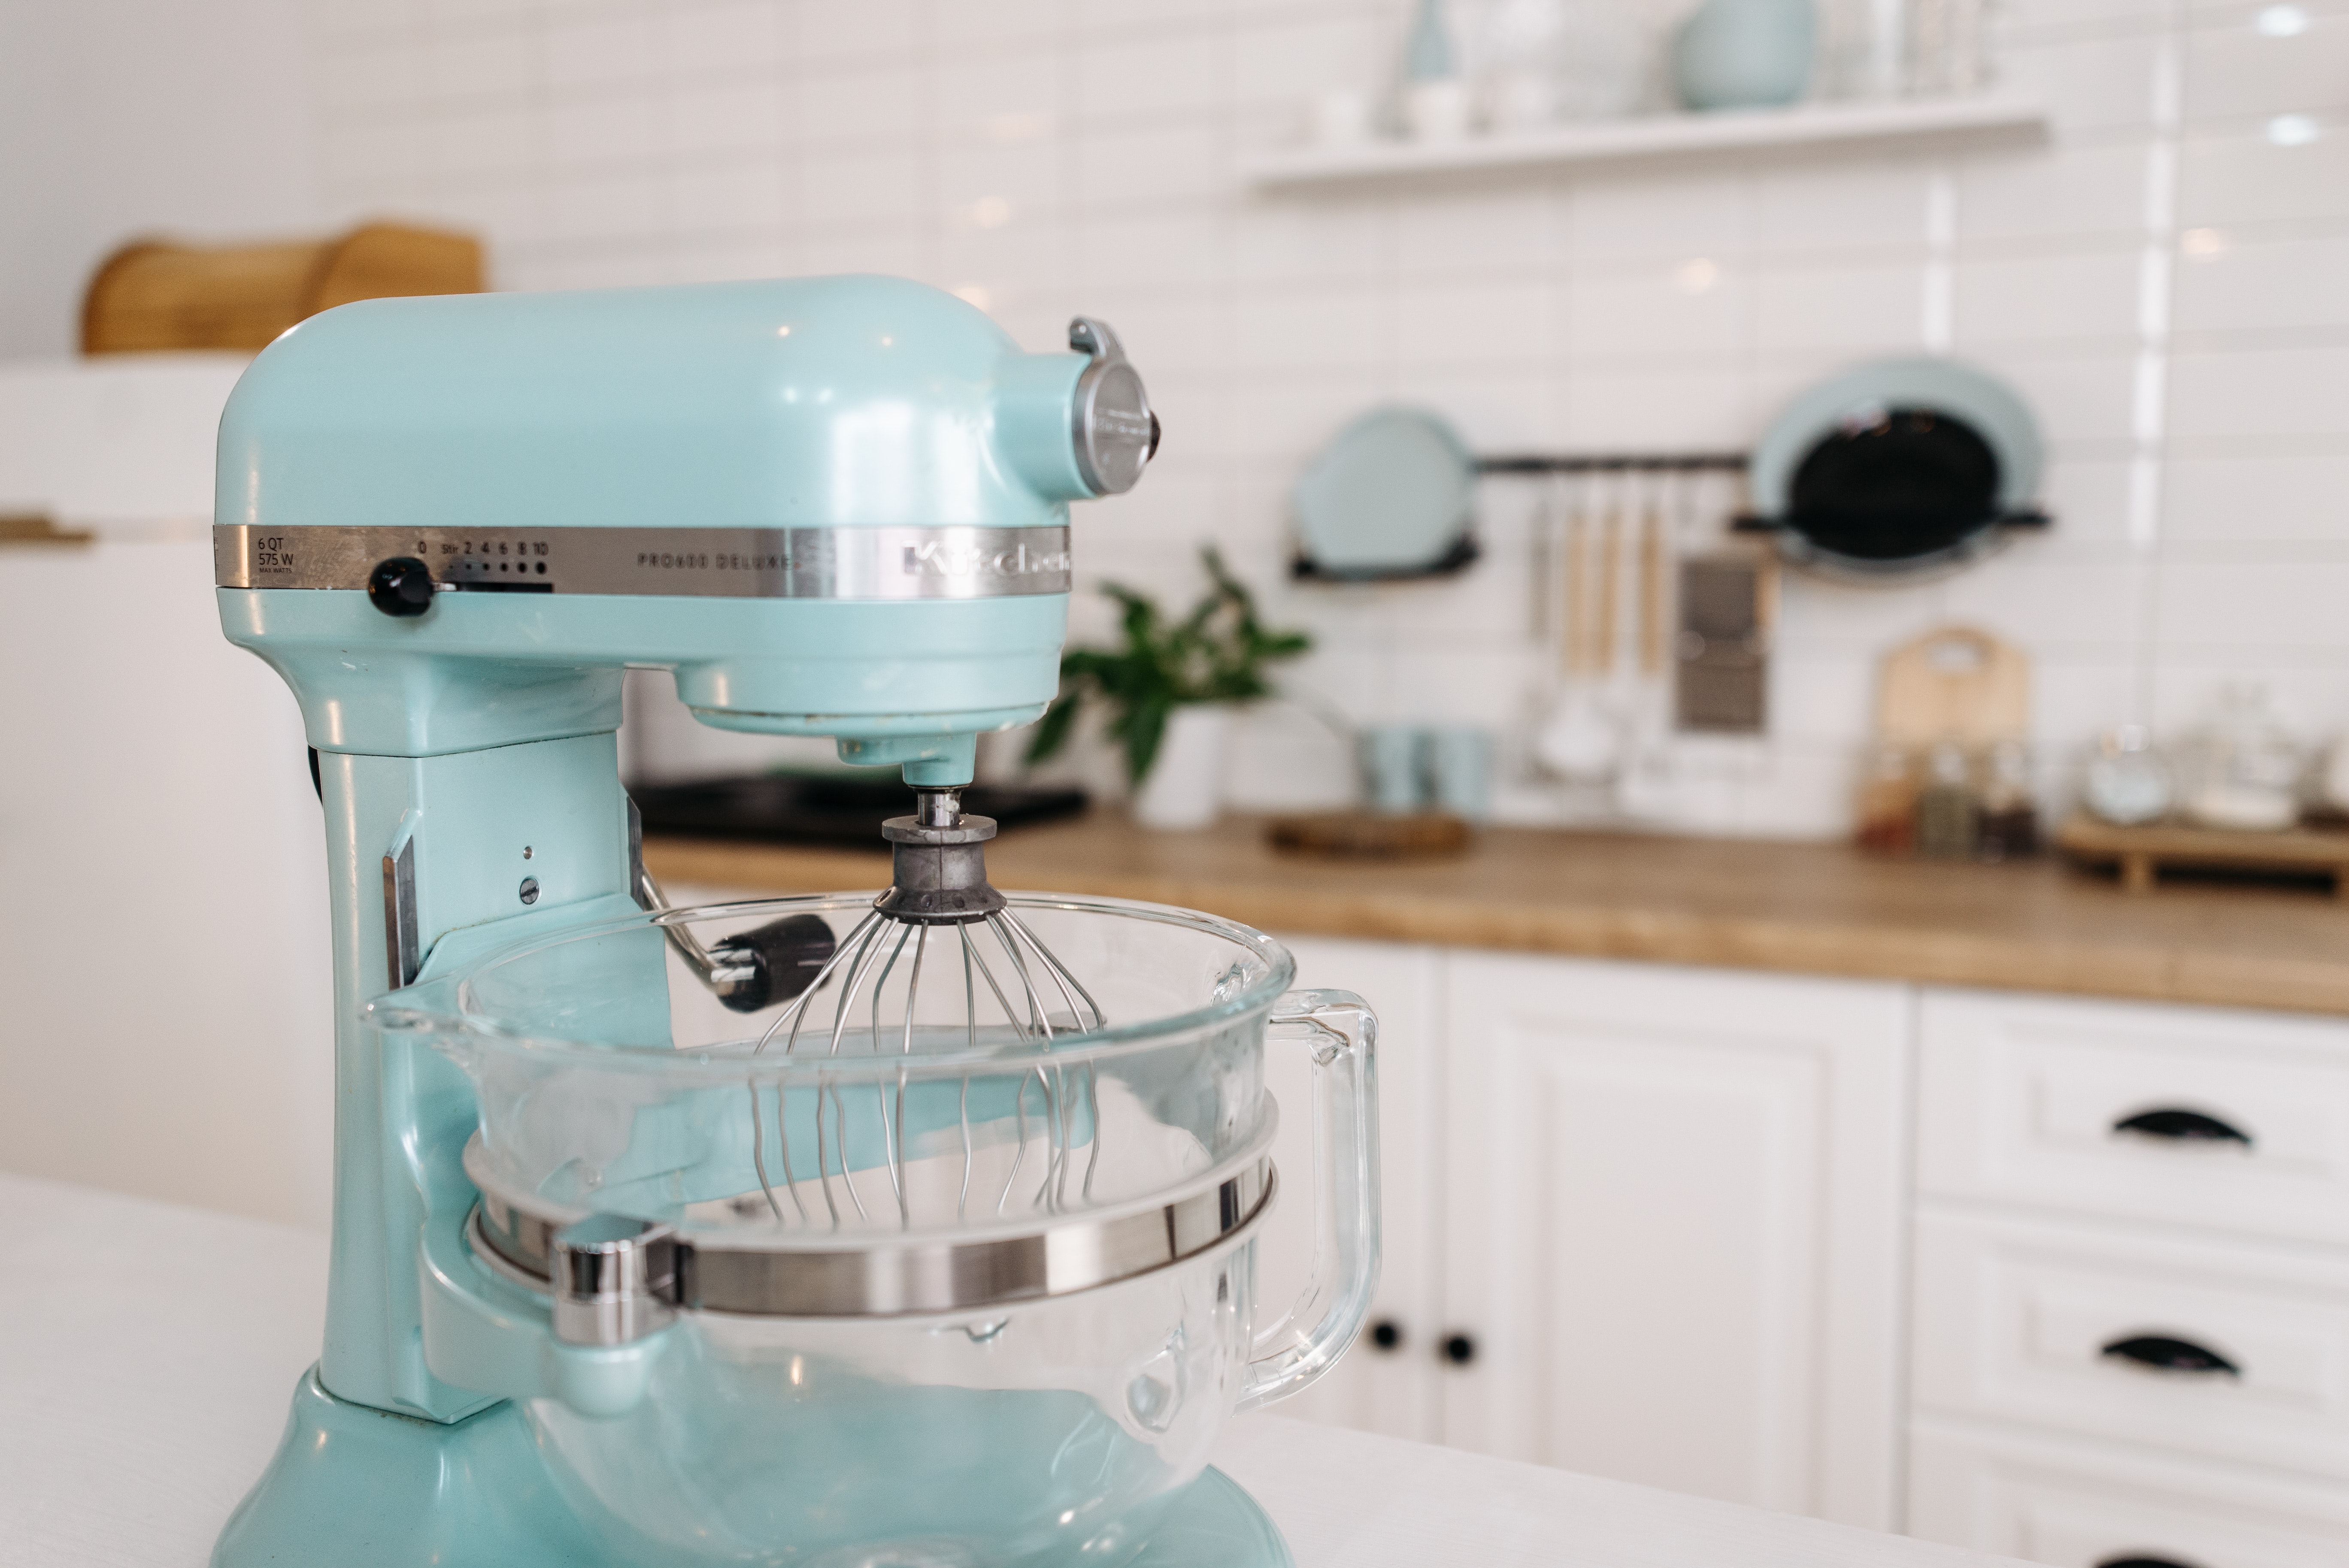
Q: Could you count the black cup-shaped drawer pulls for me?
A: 3